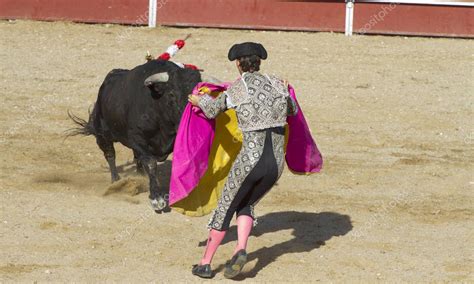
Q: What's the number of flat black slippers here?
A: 2